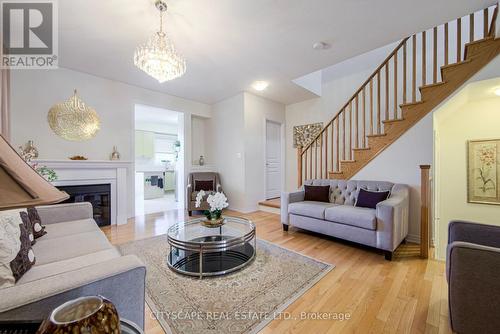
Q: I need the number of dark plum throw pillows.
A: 3